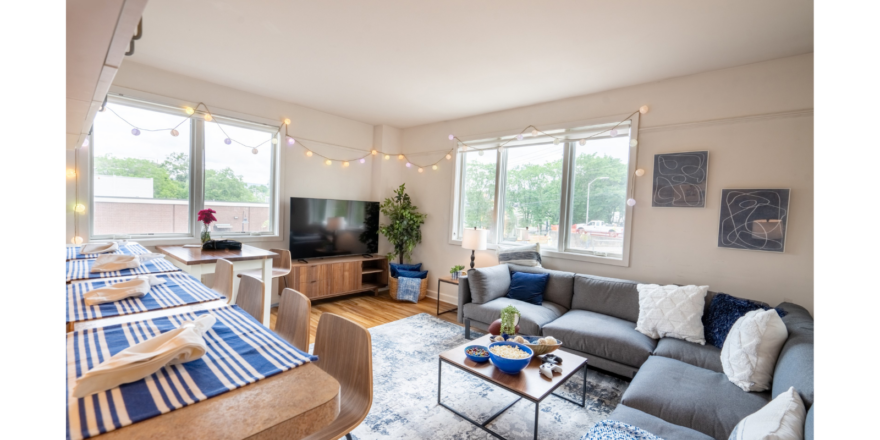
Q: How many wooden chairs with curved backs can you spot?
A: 5